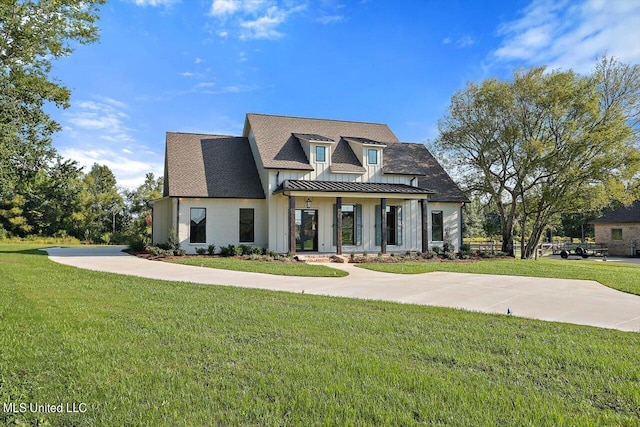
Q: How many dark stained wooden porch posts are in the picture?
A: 4